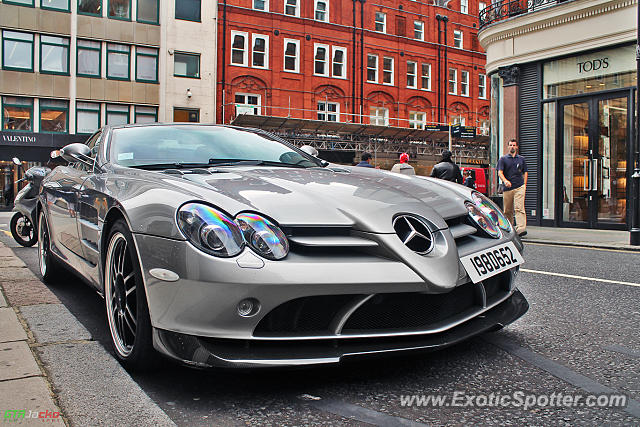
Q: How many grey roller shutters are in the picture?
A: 1